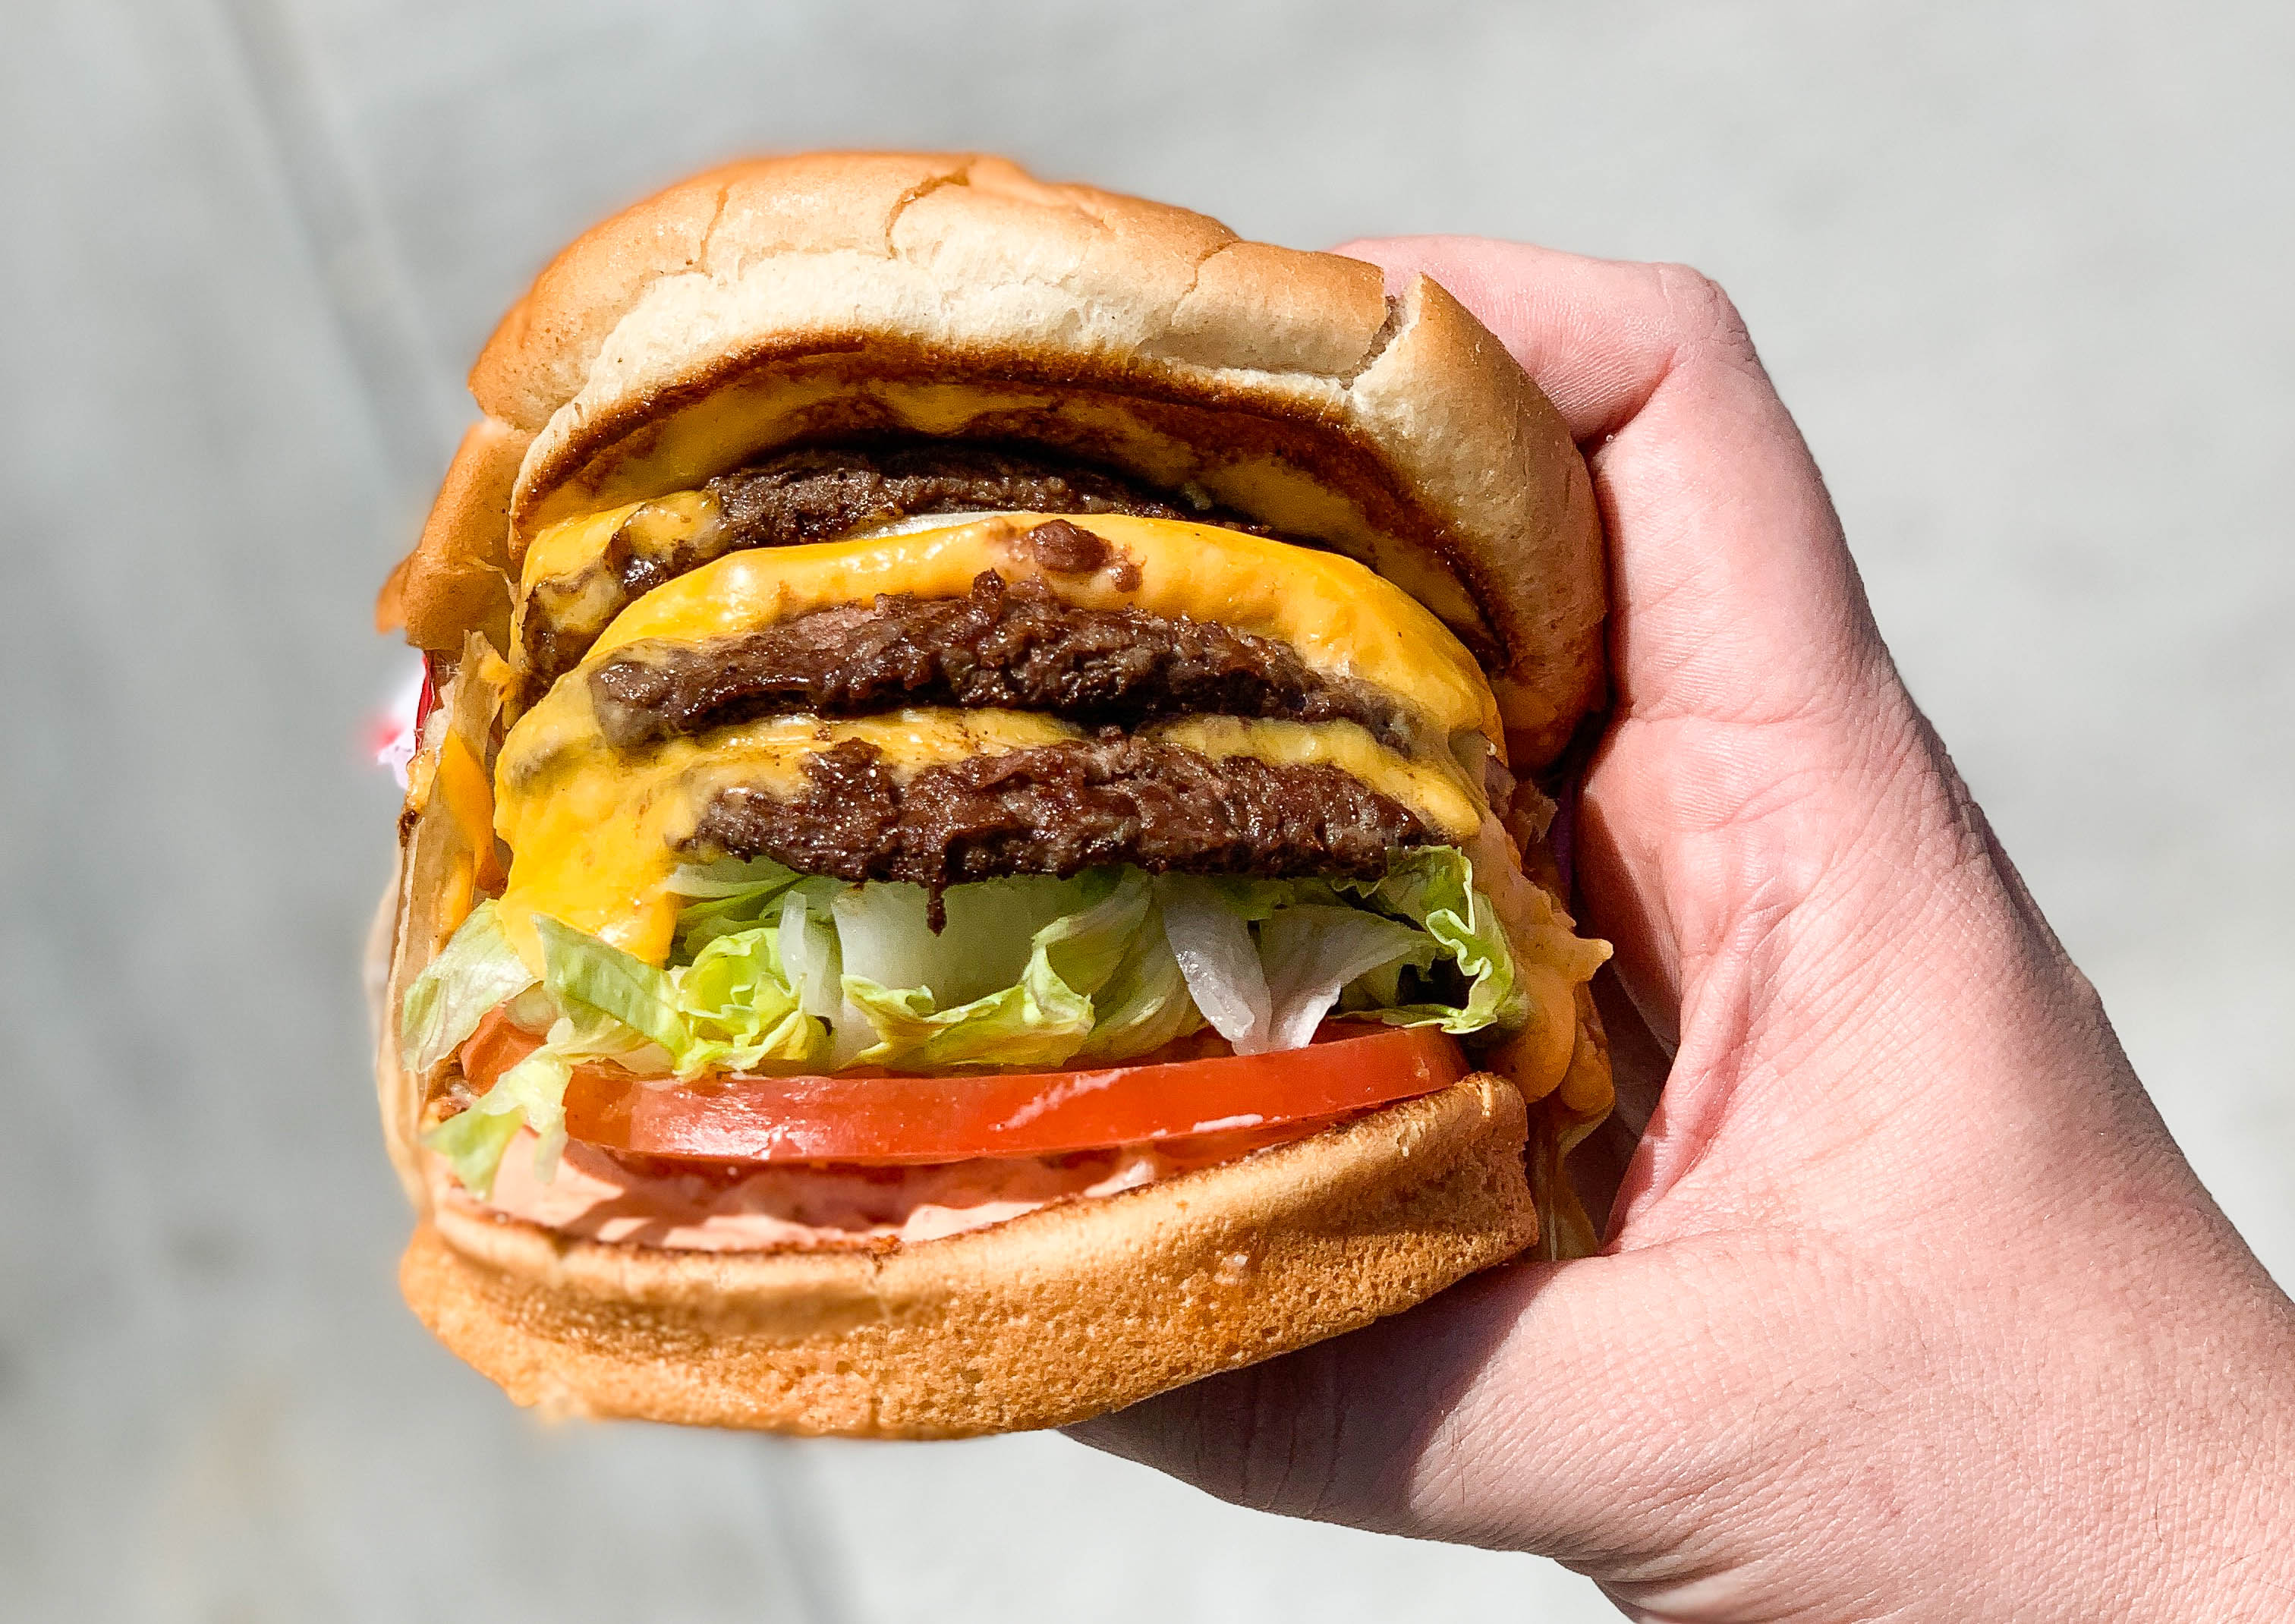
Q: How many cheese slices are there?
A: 3